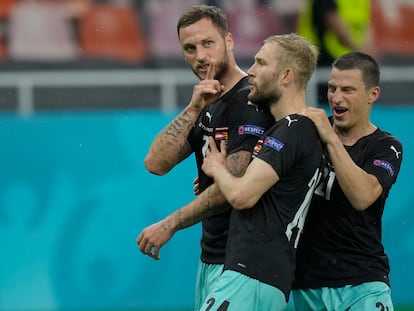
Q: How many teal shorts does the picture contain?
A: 3